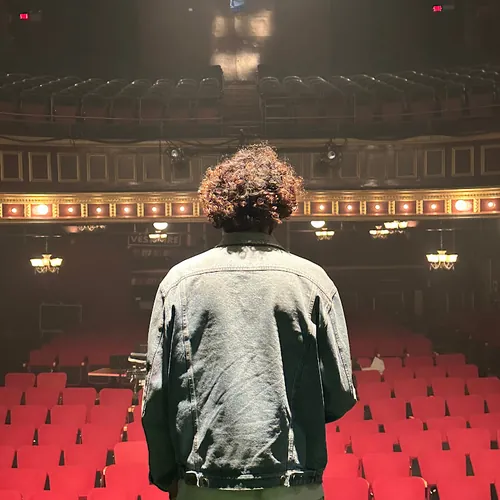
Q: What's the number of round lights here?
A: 14